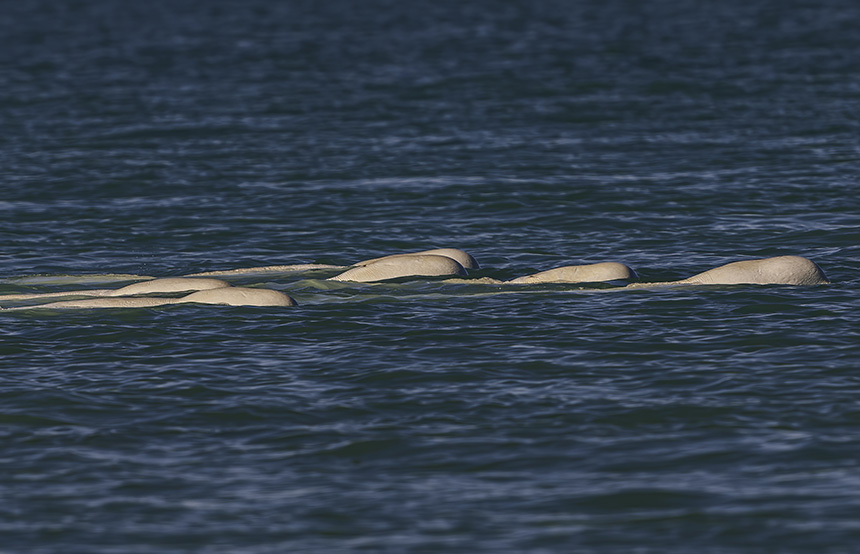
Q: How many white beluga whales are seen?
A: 6